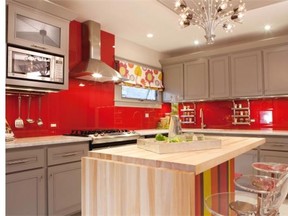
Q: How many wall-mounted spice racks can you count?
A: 2